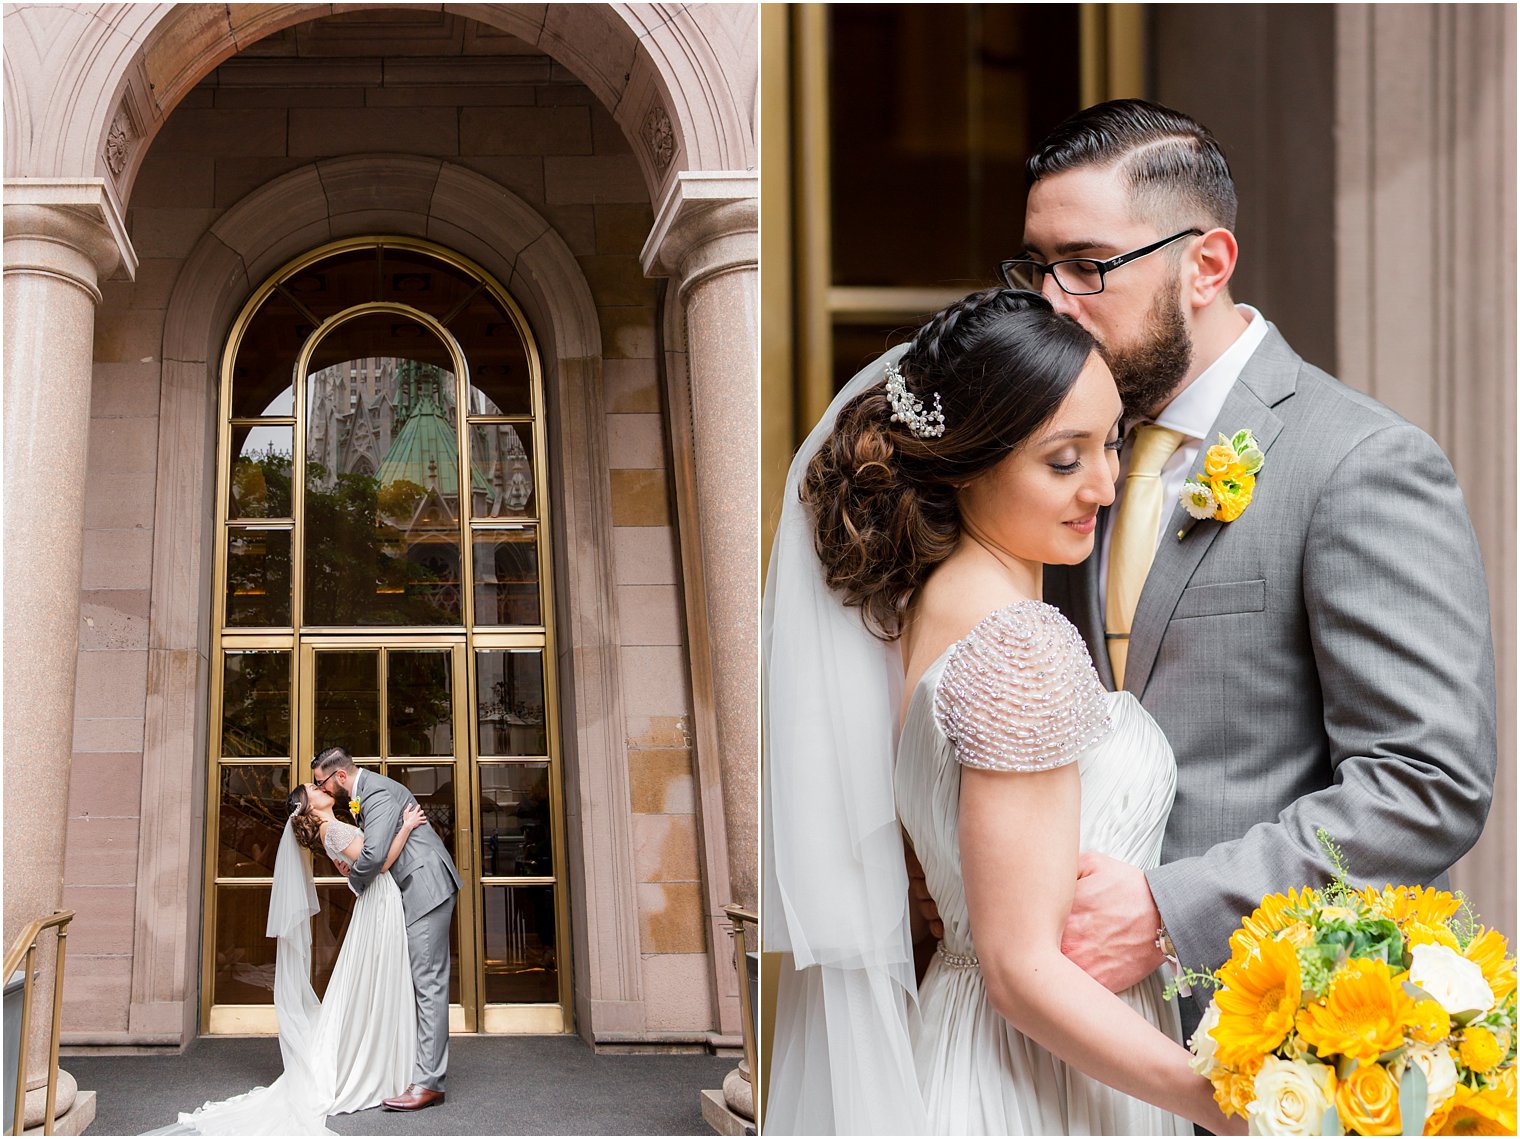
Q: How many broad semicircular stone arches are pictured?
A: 2